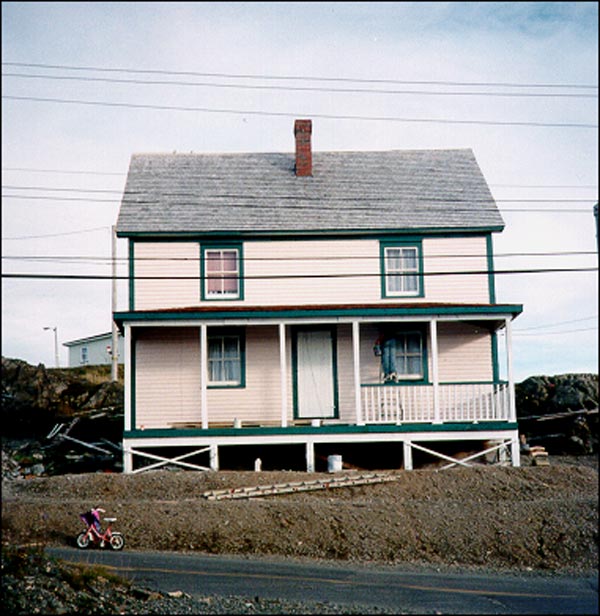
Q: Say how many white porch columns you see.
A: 6